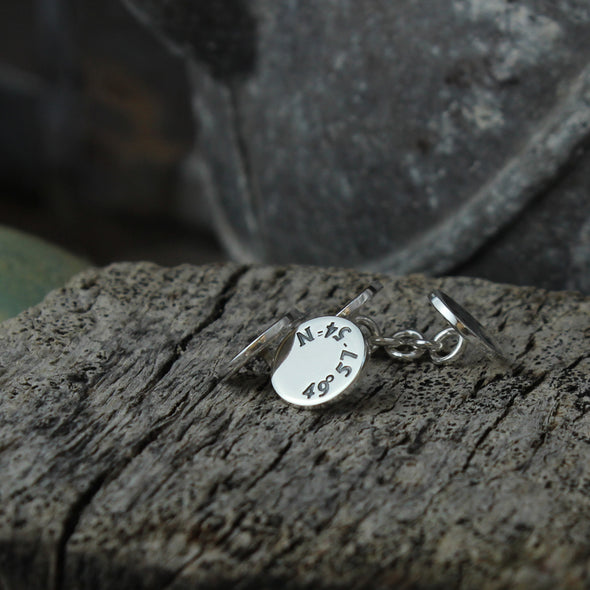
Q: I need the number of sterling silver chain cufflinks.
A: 2